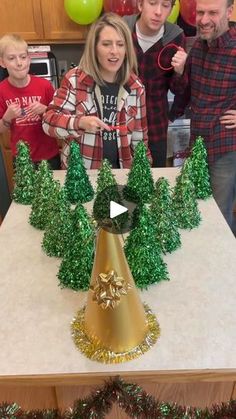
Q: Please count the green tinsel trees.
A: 11